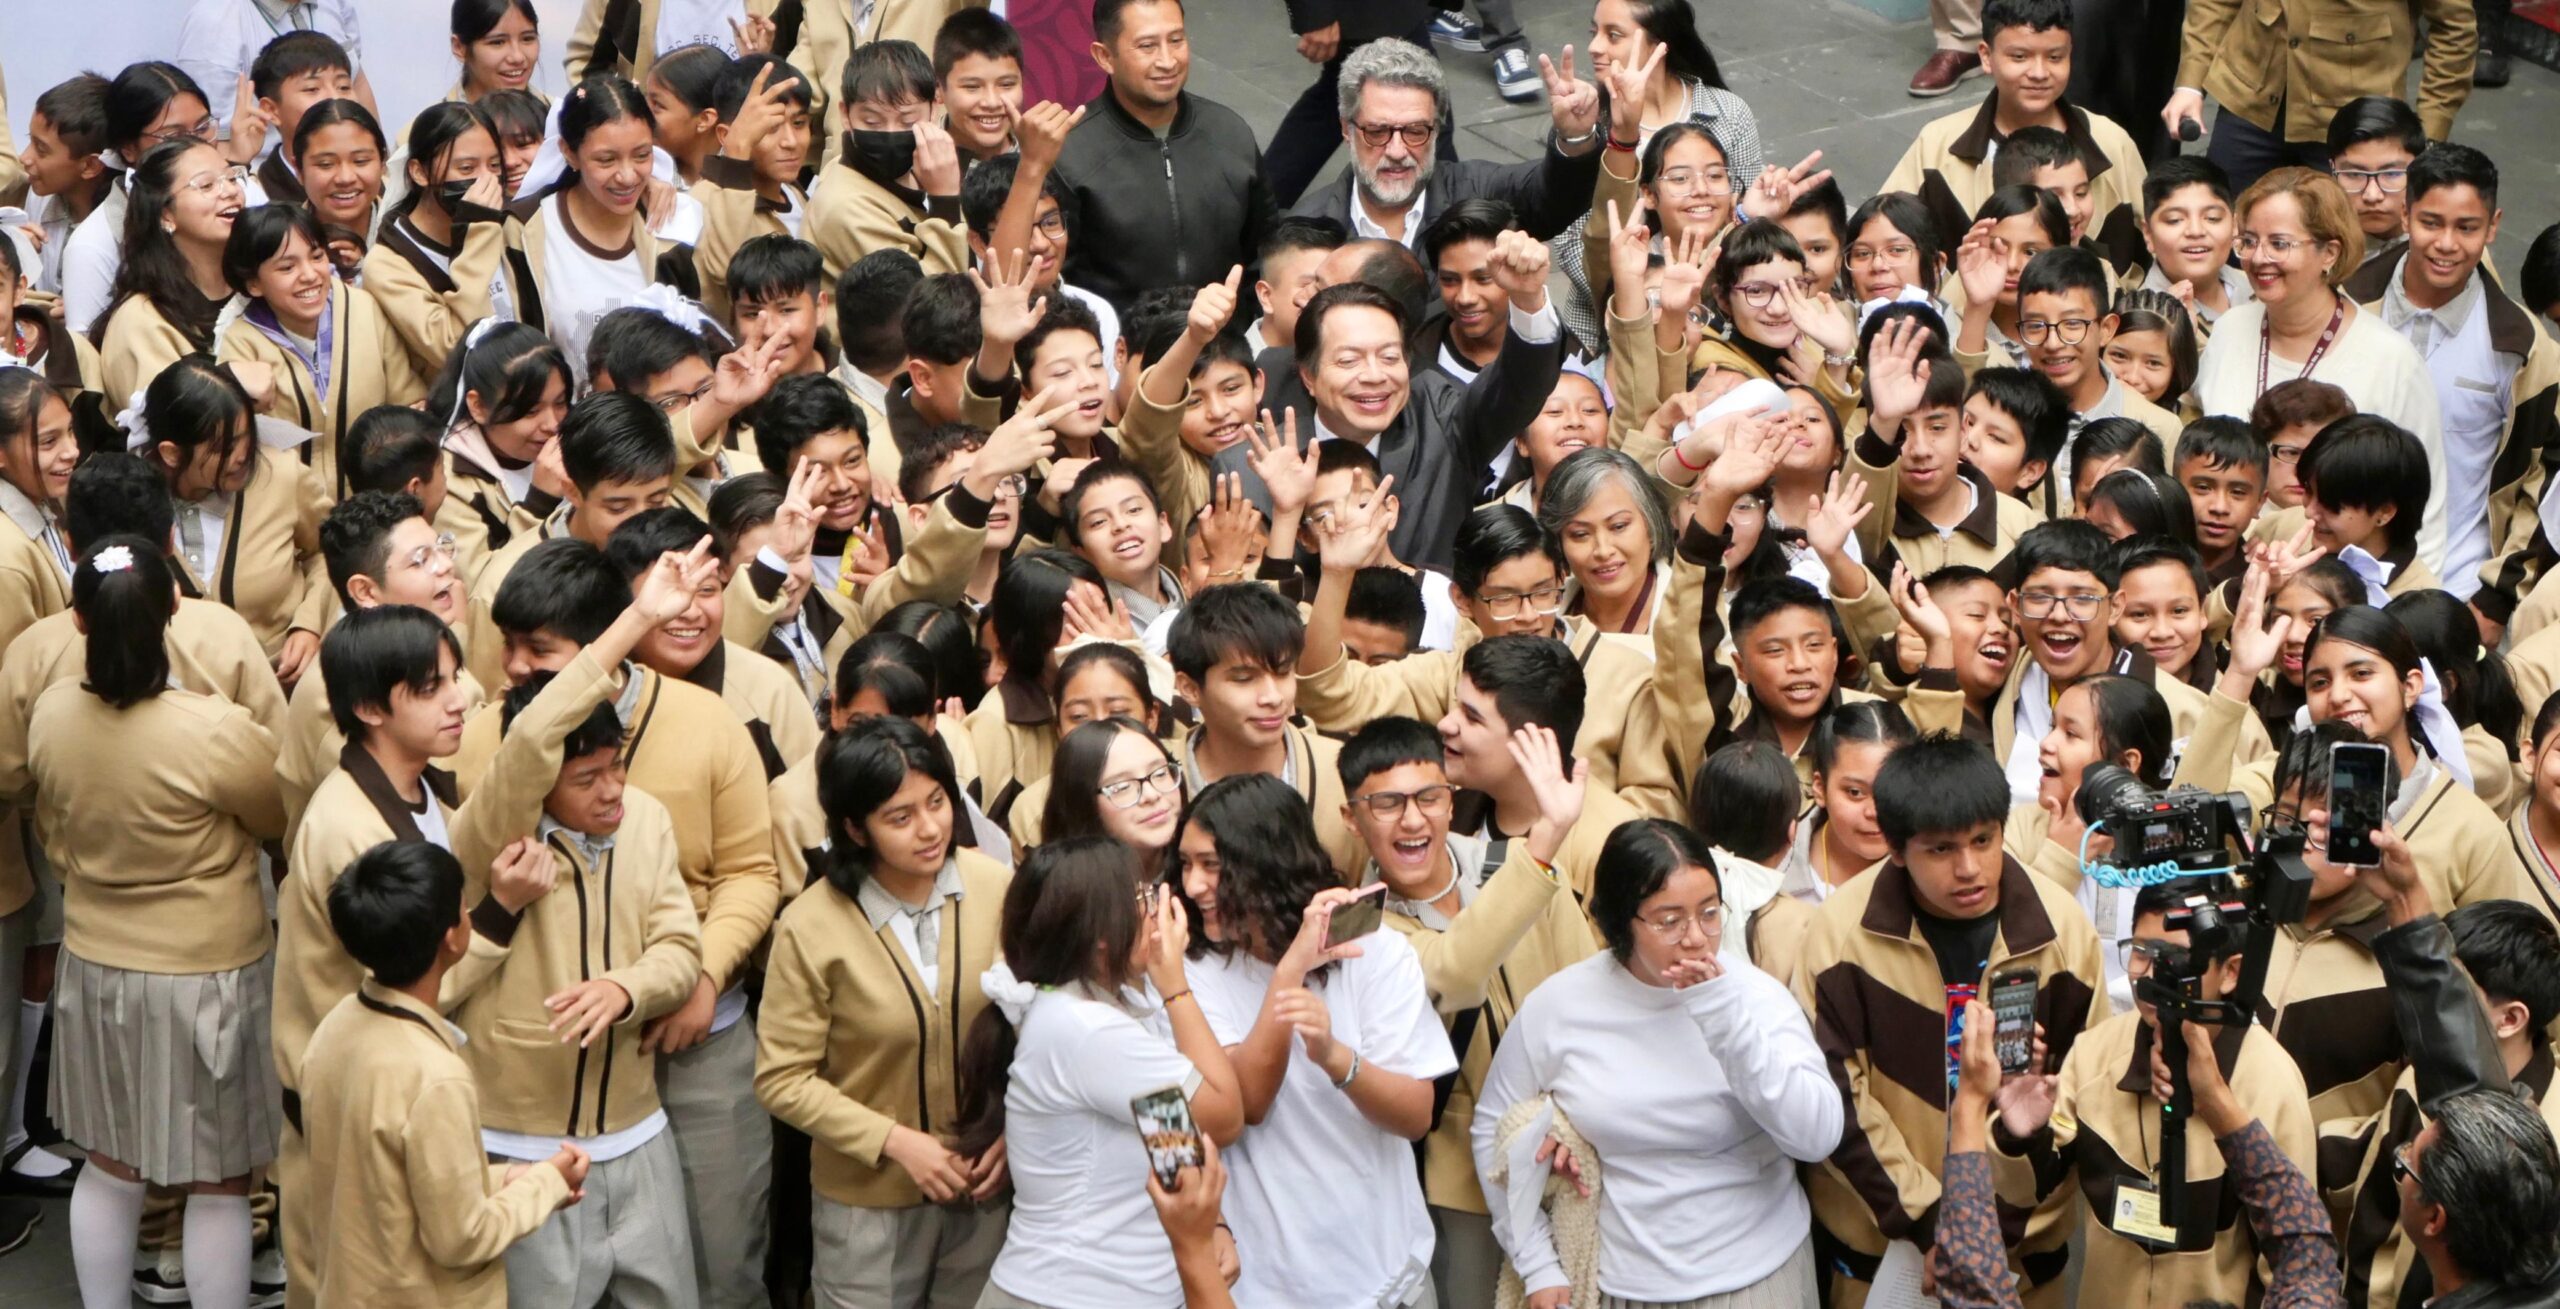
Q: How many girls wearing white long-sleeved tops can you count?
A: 1